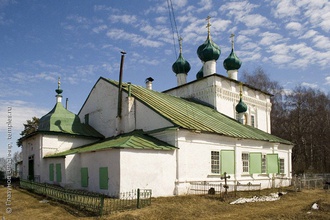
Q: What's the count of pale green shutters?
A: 7